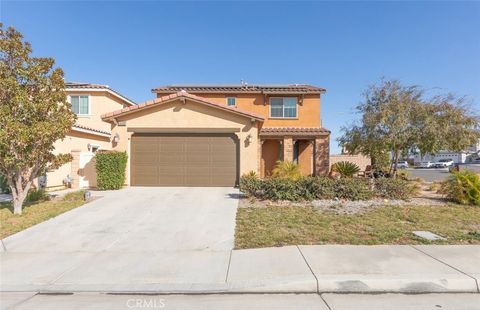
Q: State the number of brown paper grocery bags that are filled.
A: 0